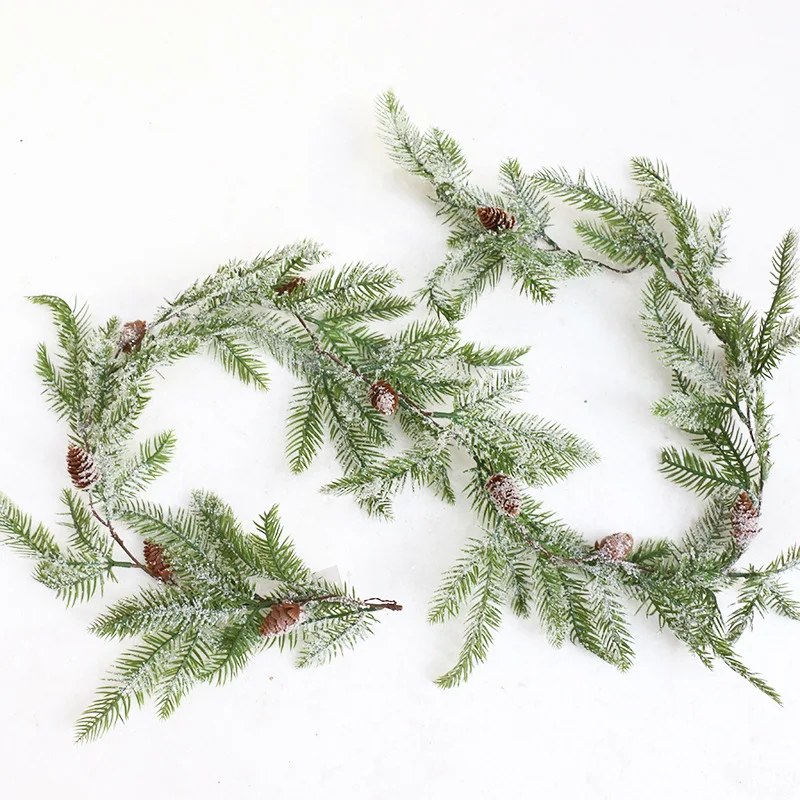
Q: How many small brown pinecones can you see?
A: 10